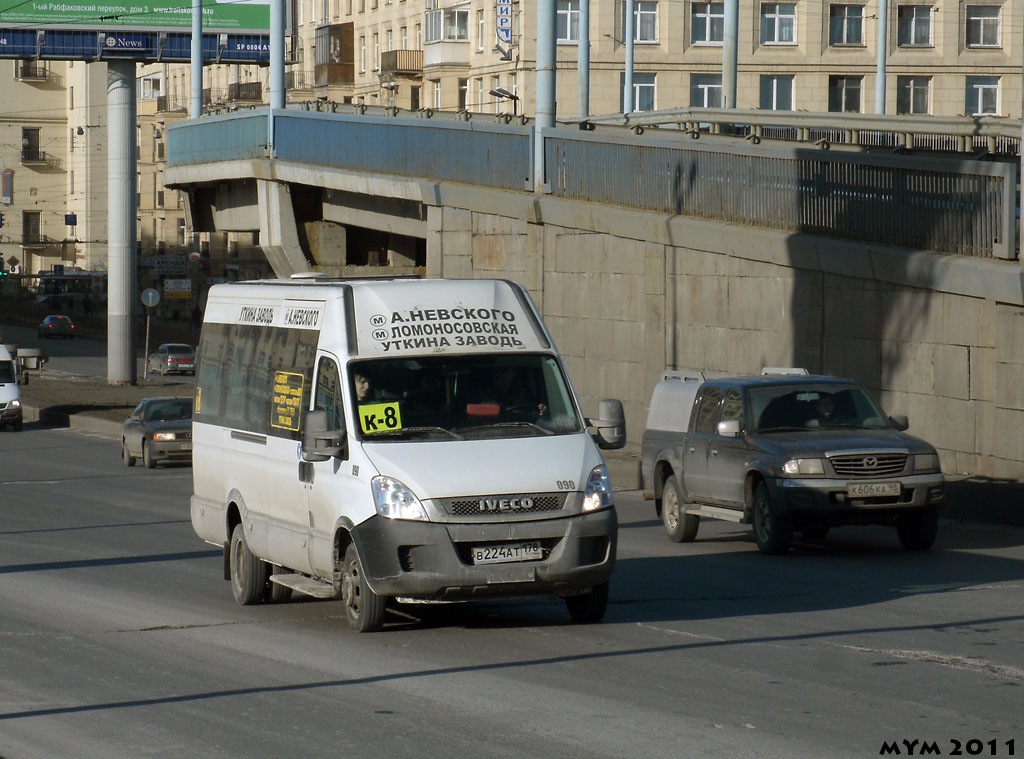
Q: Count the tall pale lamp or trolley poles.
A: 7